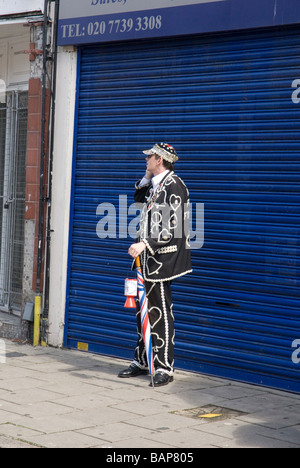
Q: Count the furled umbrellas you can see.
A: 1